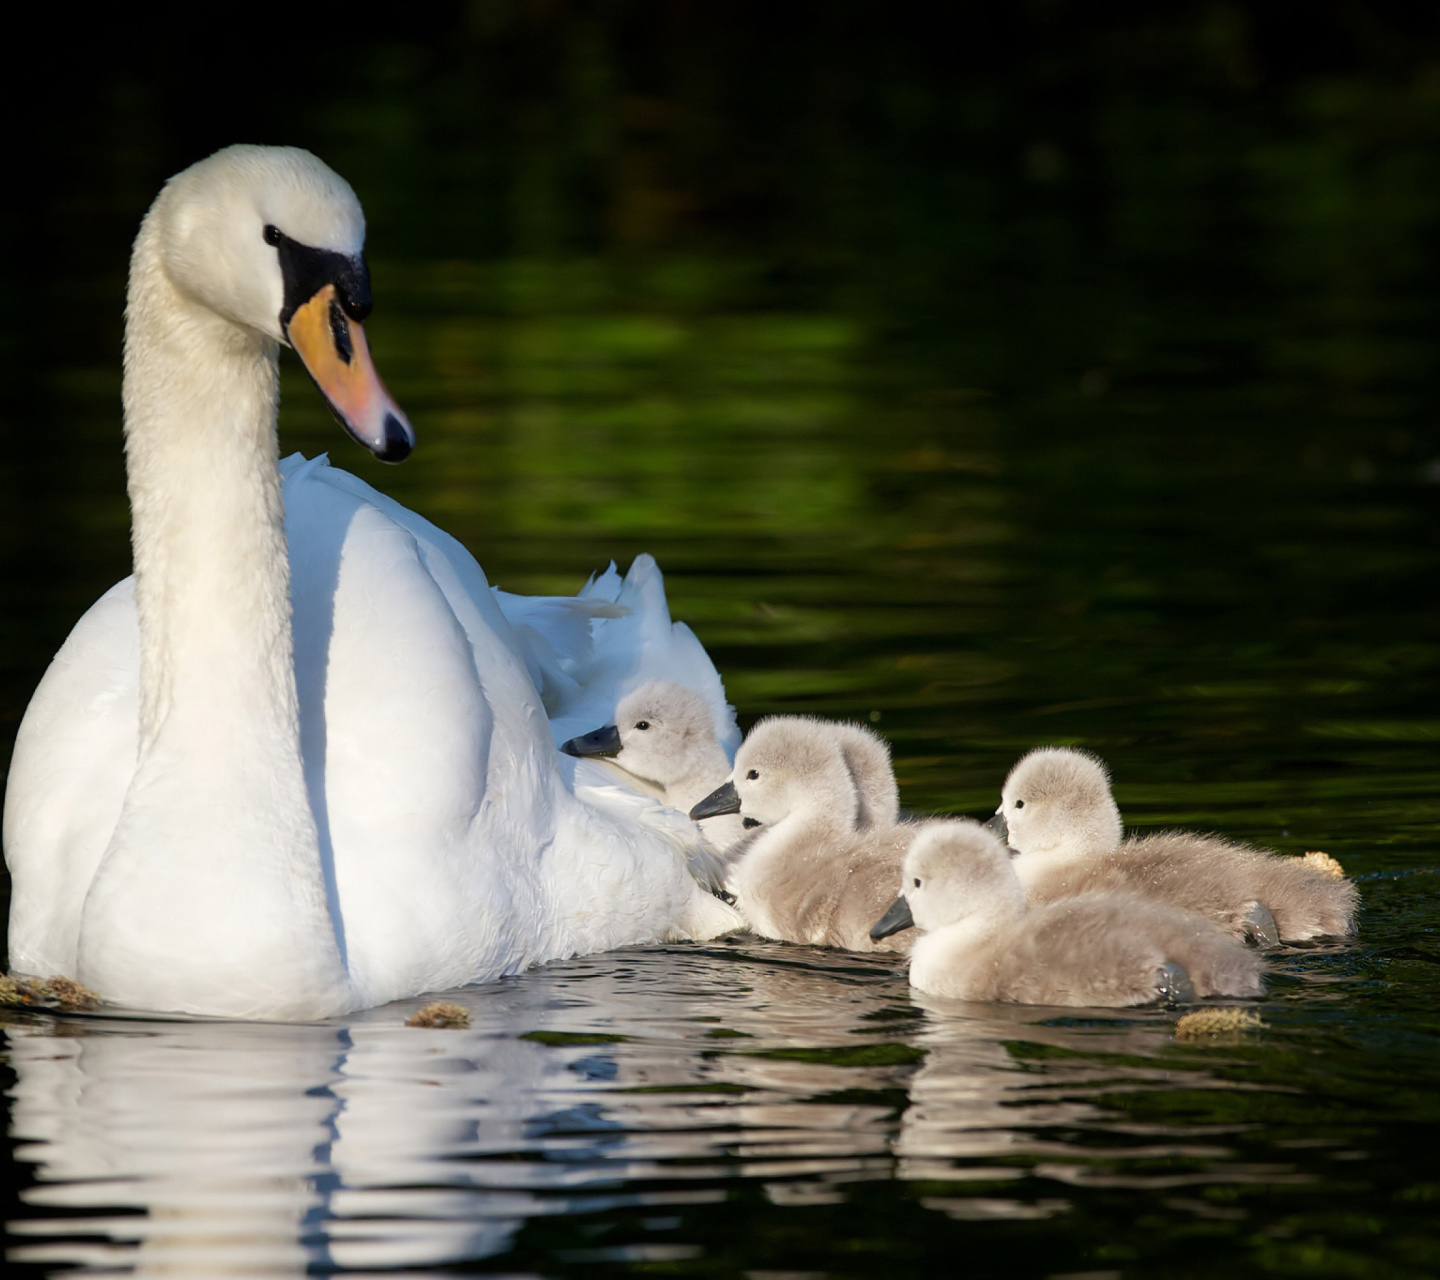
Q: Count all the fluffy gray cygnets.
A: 5